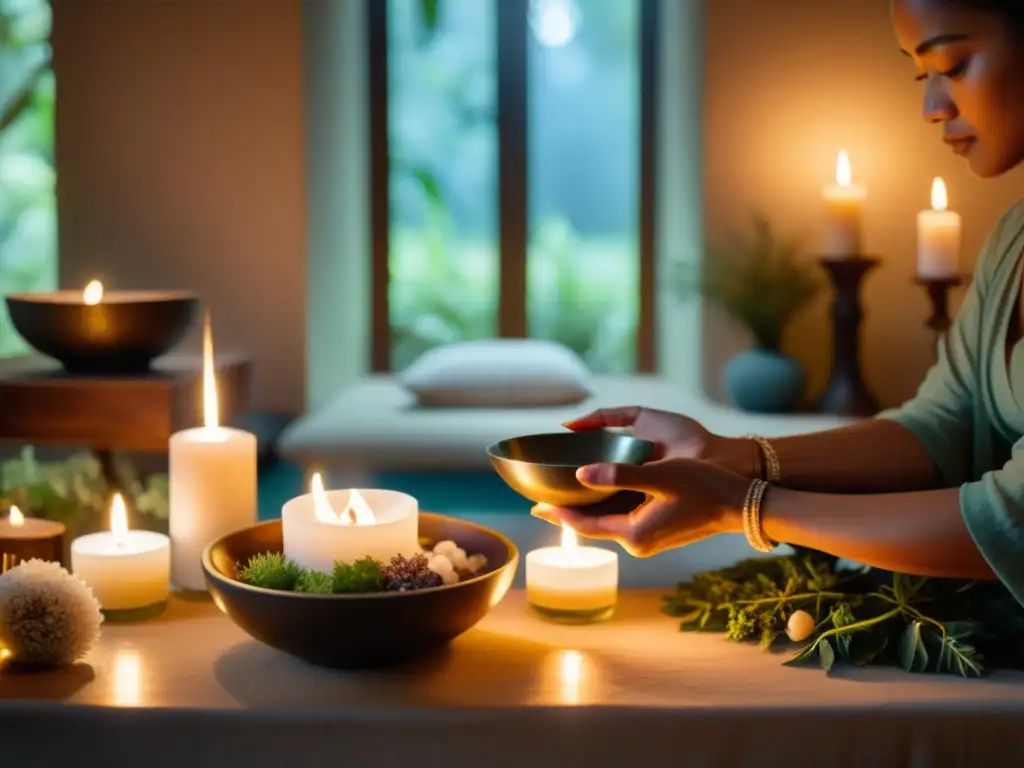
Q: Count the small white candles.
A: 2